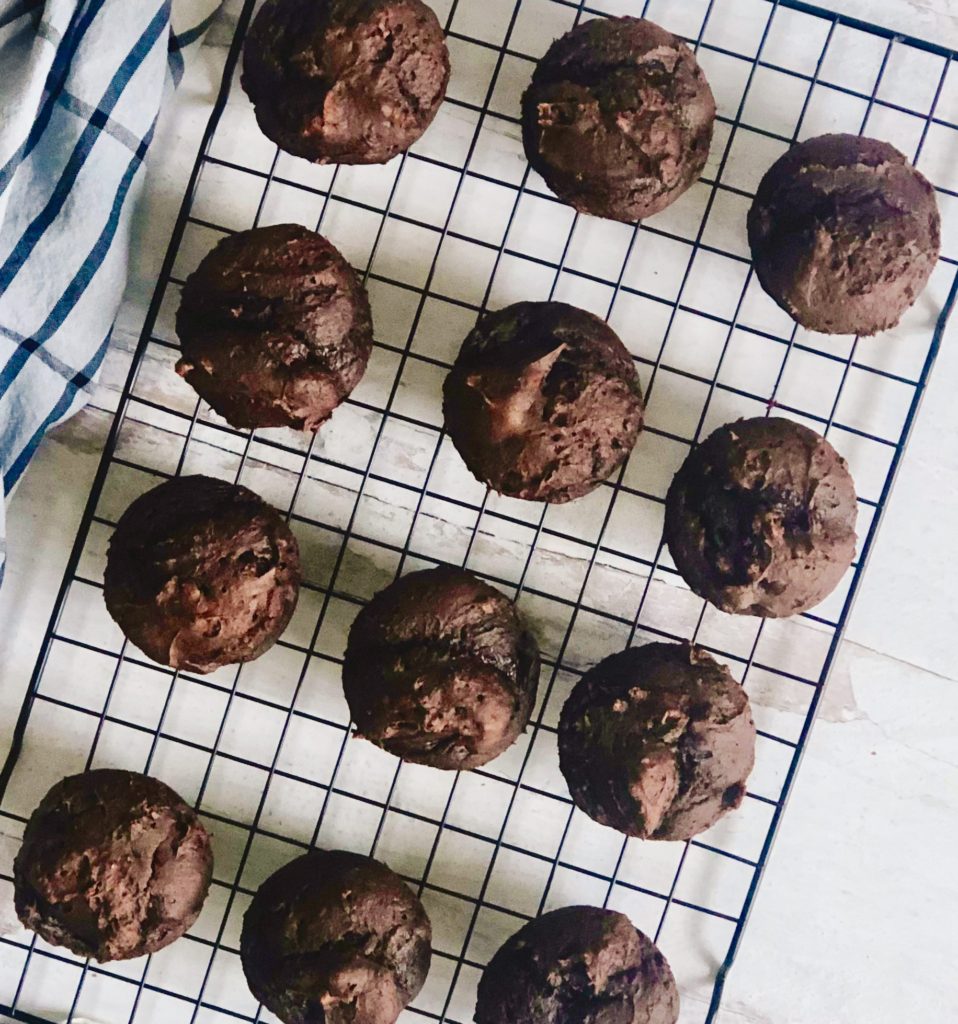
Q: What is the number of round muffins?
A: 12